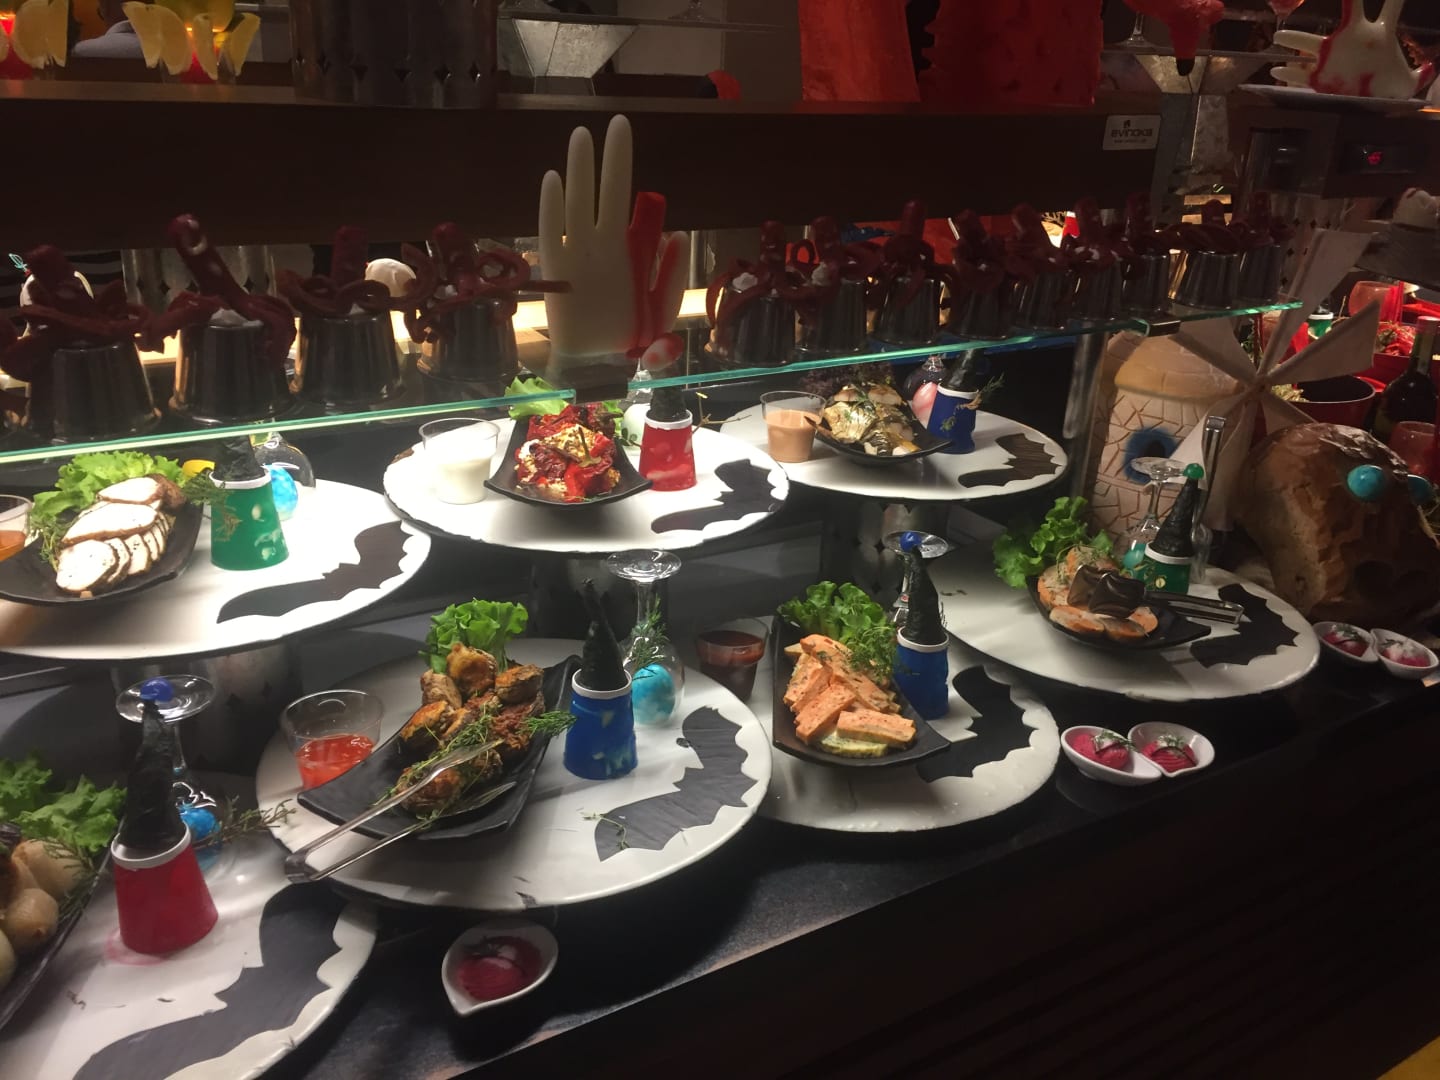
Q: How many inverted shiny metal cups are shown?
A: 13